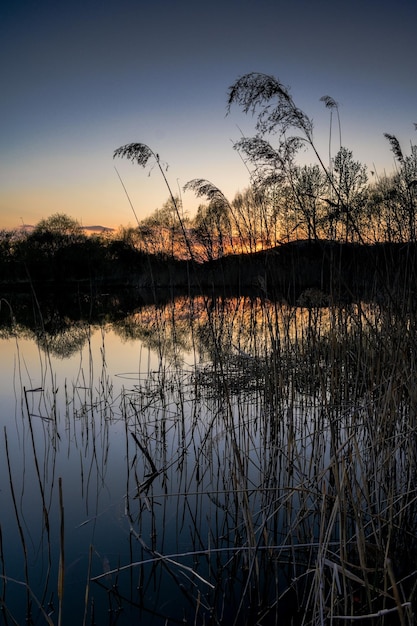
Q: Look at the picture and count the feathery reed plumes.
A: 6